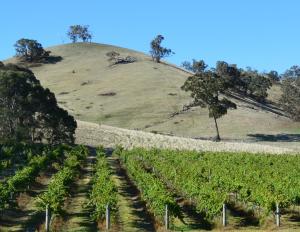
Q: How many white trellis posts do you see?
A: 5